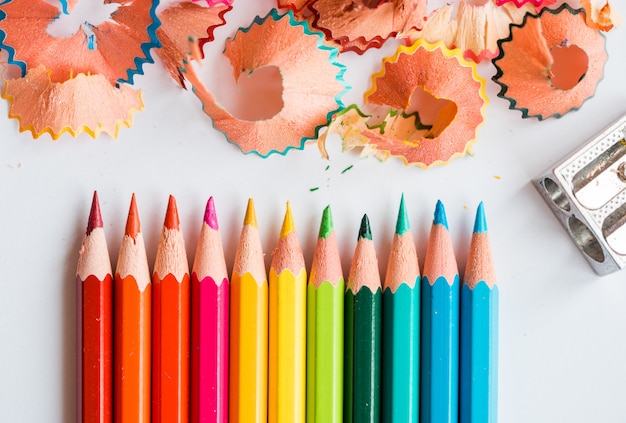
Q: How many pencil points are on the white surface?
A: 11